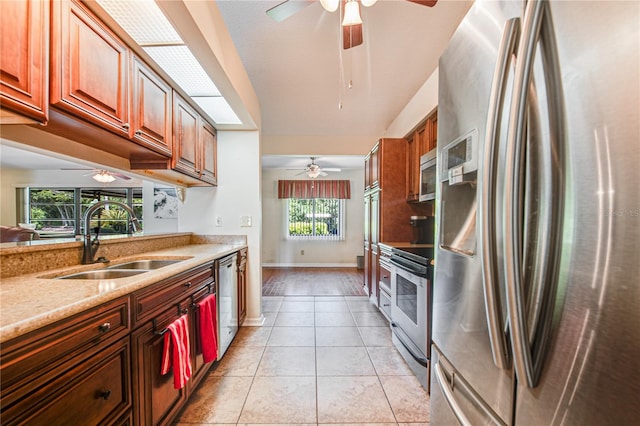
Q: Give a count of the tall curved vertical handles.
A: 2